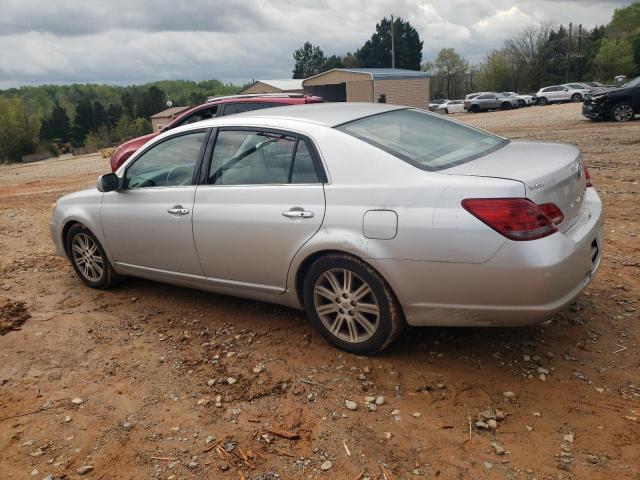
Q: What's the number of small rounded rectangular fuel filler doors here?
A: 1